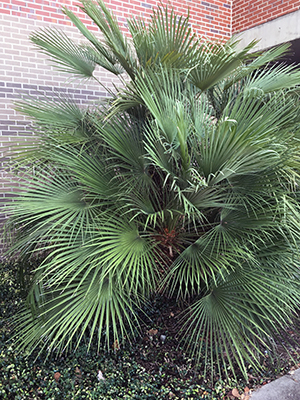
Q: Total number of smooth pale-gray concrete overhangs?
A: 1